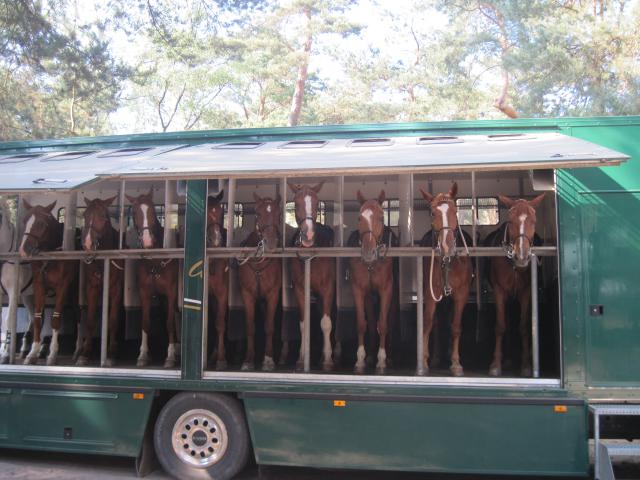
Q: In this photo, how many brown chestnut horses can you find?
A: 9